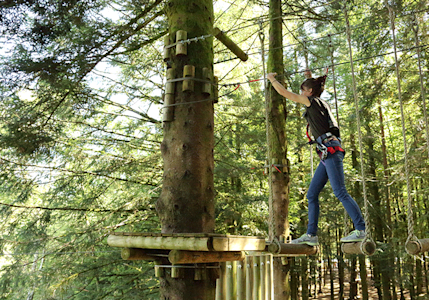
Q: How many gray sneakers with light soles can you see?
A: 2